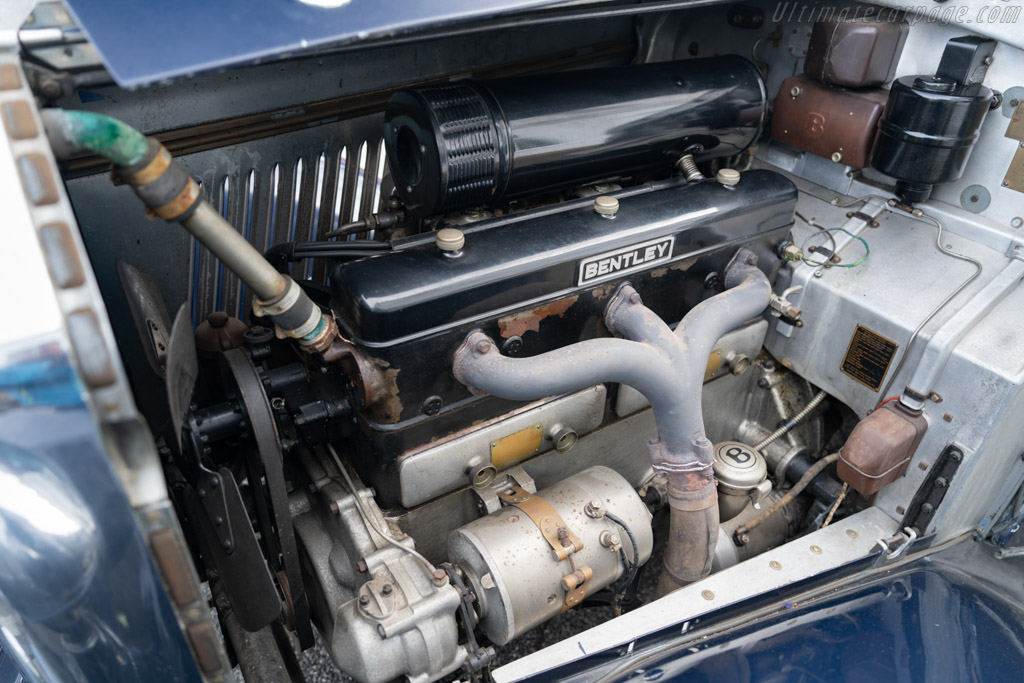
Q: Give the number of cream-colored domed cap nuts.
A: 3